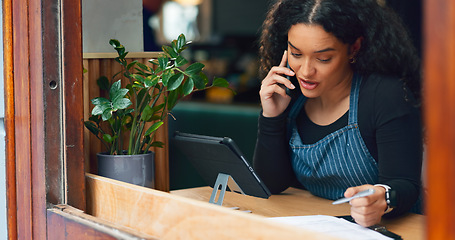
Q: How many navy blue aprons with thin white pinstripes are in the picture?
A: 1